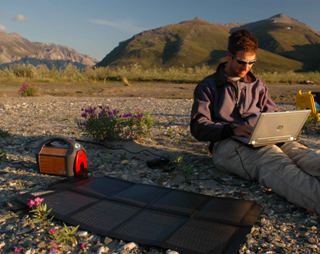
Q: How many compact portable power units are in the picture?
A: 1